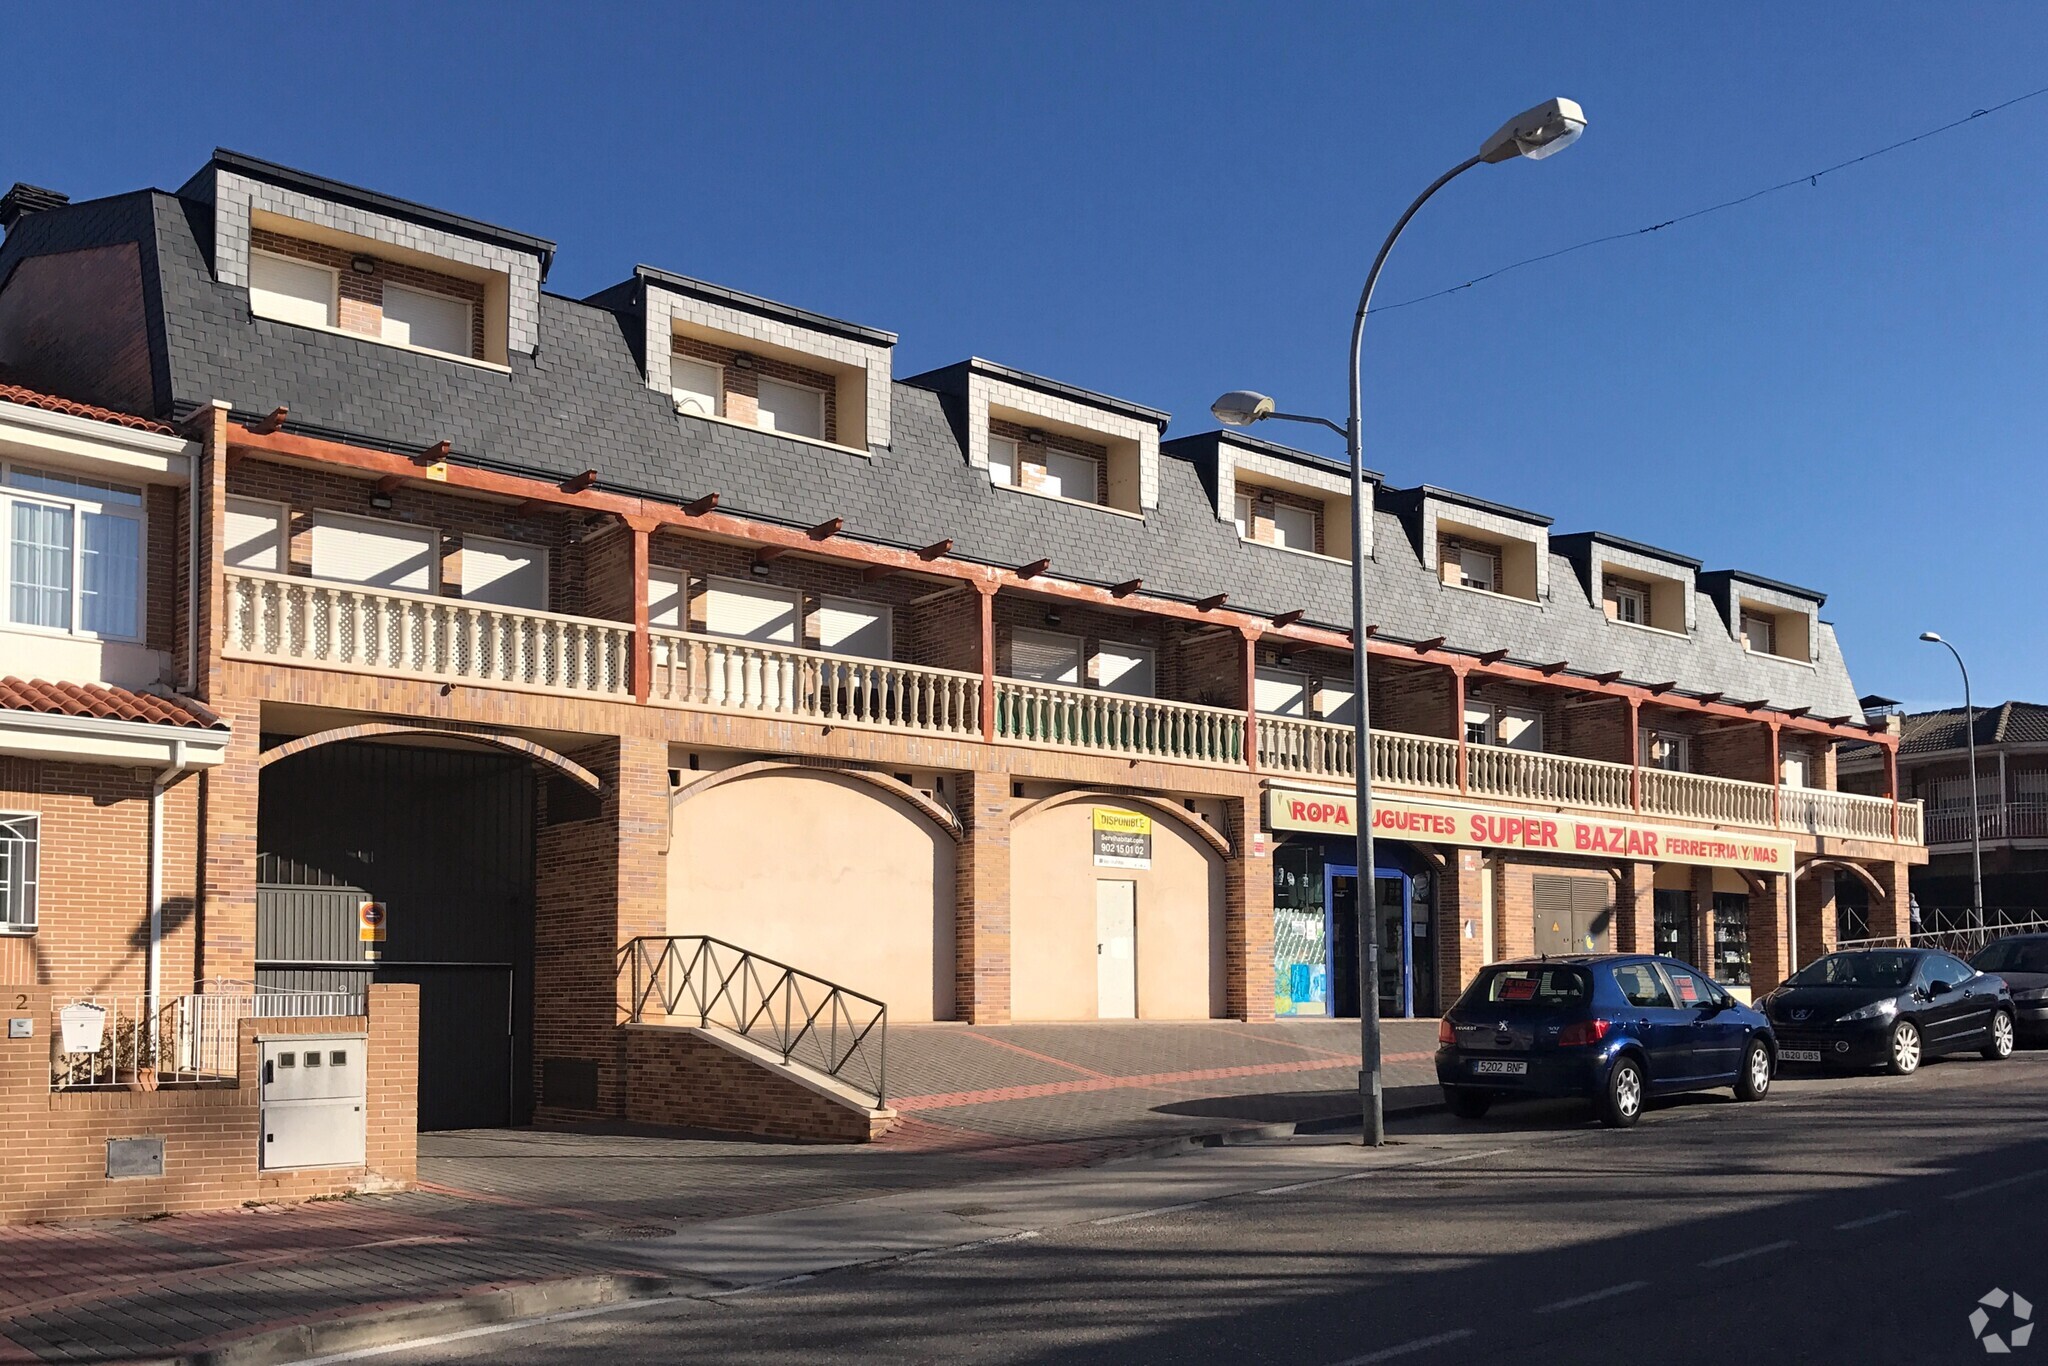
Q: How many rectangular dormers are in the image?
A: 7